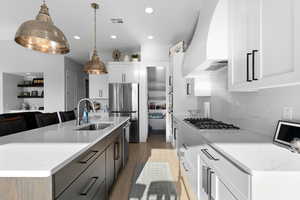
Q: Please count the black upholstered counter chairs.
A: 3